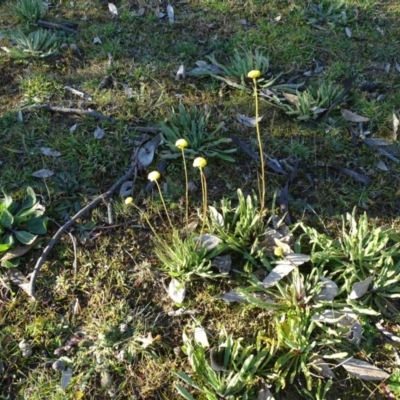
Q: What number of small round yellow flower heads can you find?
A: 6